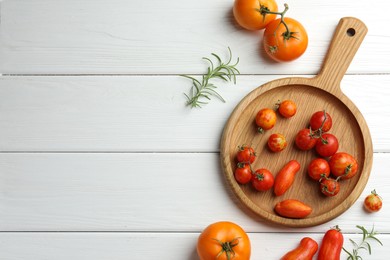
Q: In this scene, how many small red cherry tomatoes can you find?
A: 13